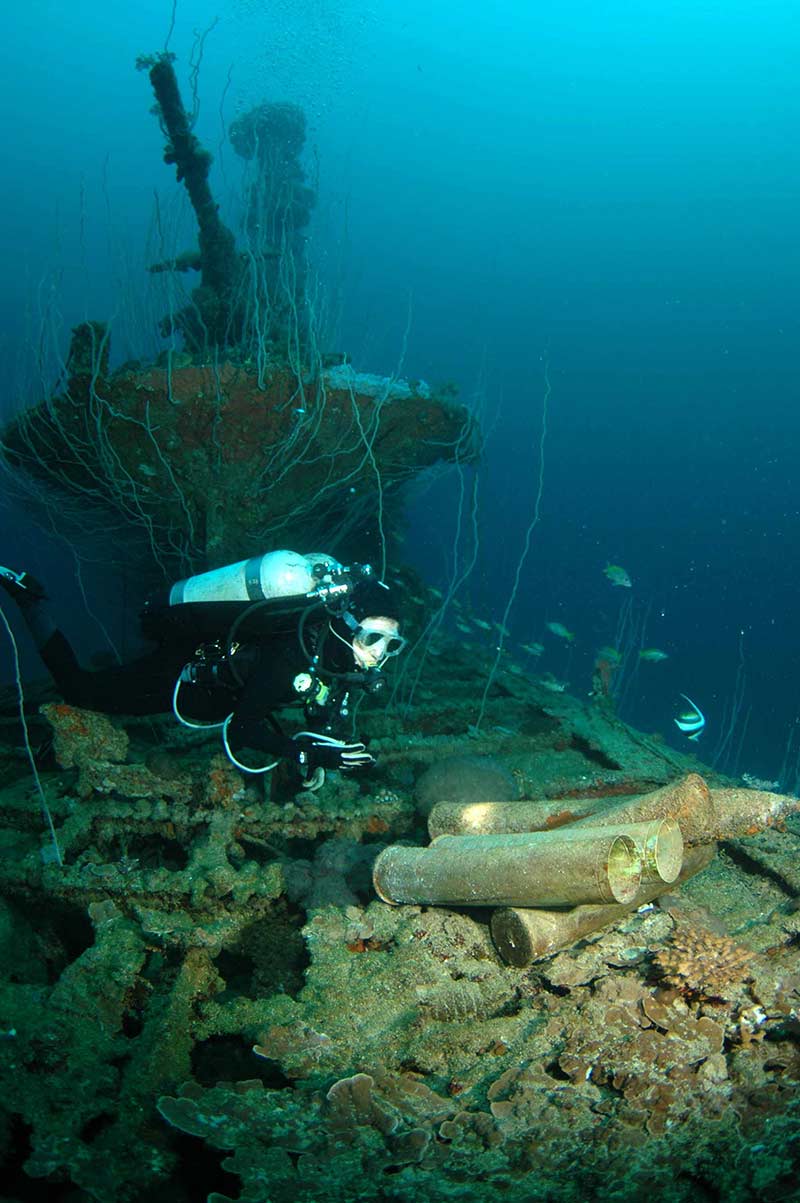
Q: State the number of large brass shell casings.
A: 5